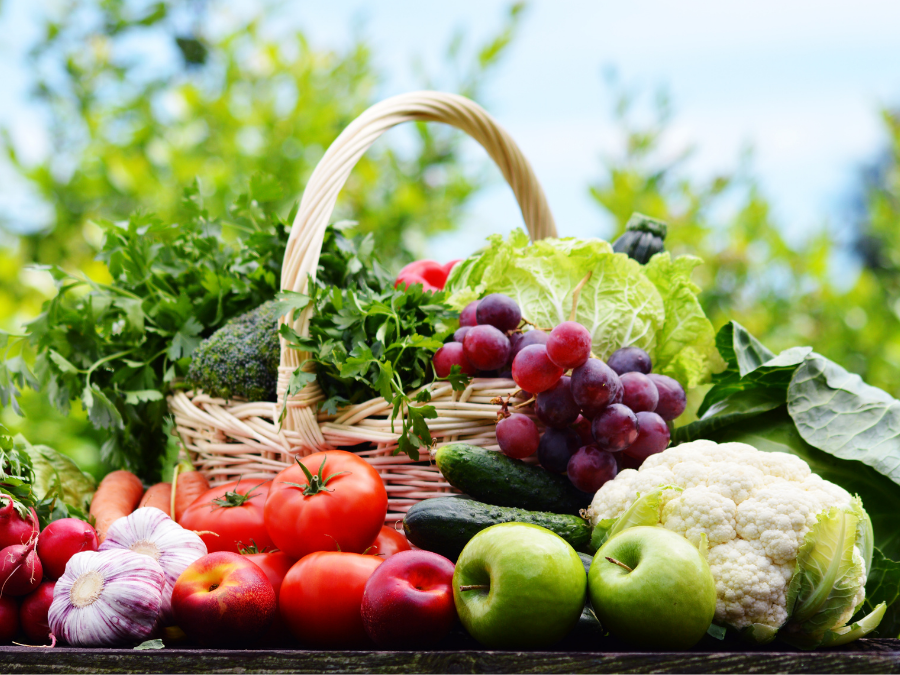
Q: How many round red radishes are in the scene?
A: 5